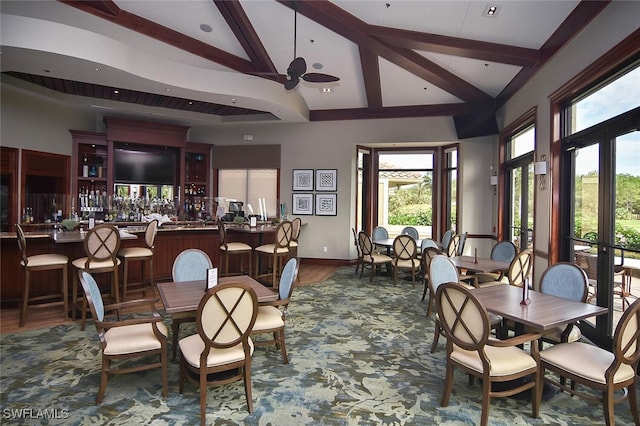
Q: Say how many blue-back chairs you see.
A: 11